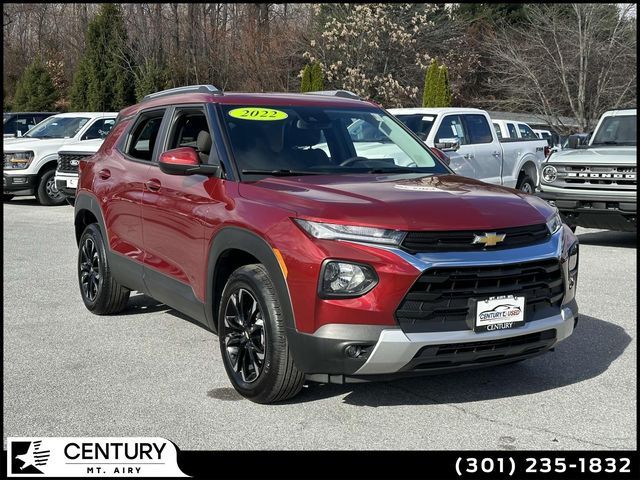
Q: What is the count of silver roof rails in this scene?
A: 2